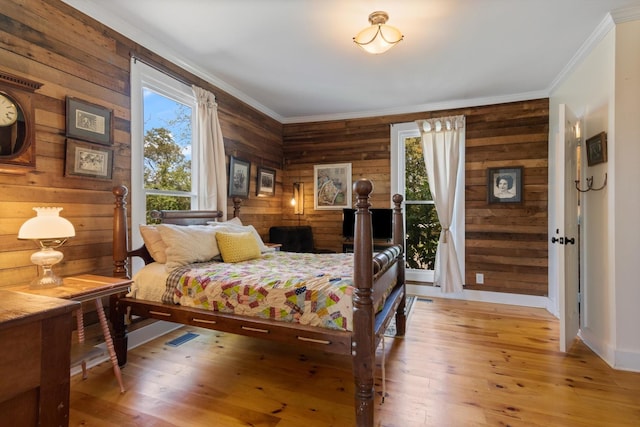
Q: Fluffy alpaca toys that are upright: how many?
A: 0